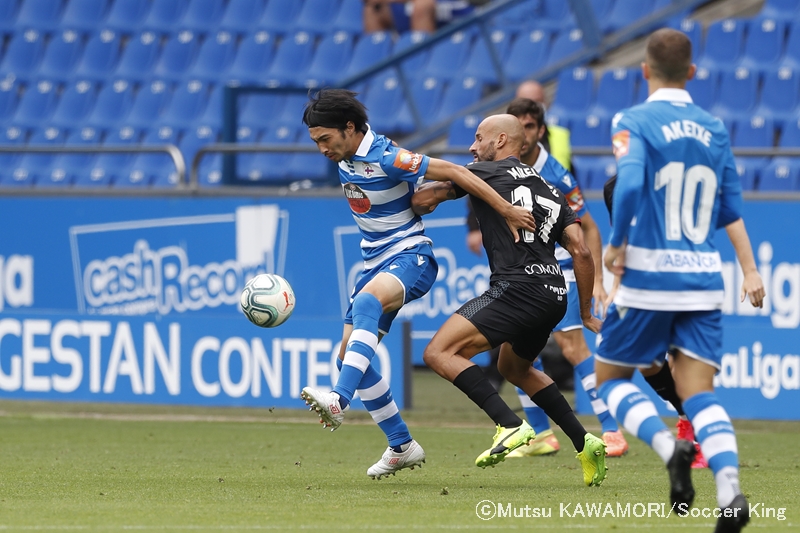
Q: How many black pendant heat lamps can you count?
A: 0